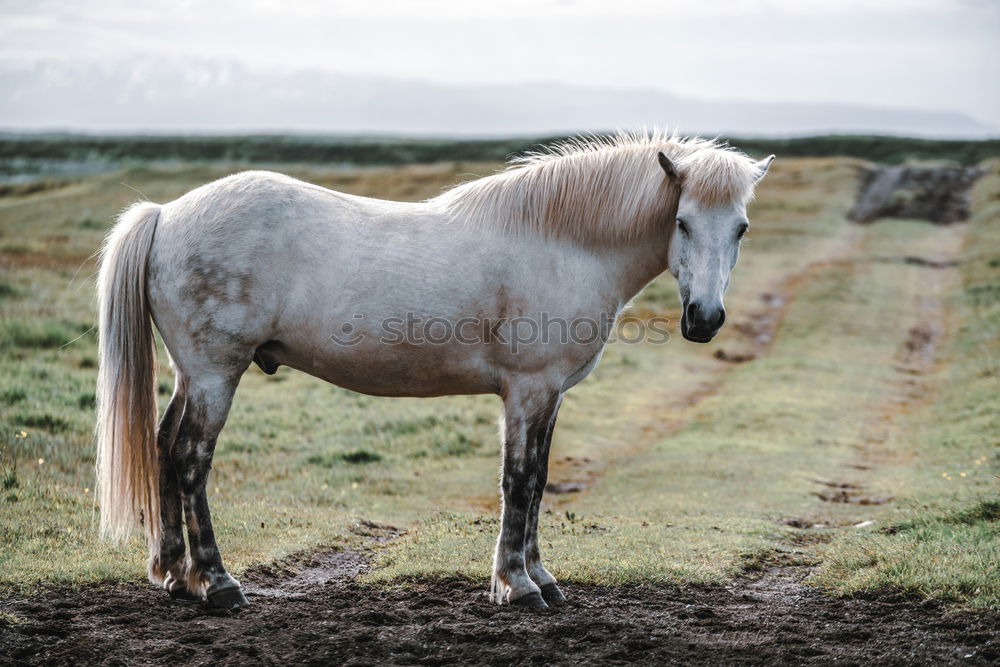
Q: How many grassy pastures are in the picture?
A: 1